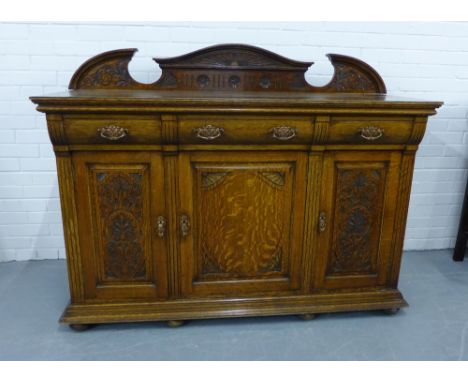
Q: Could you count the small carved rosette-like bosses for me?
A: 3